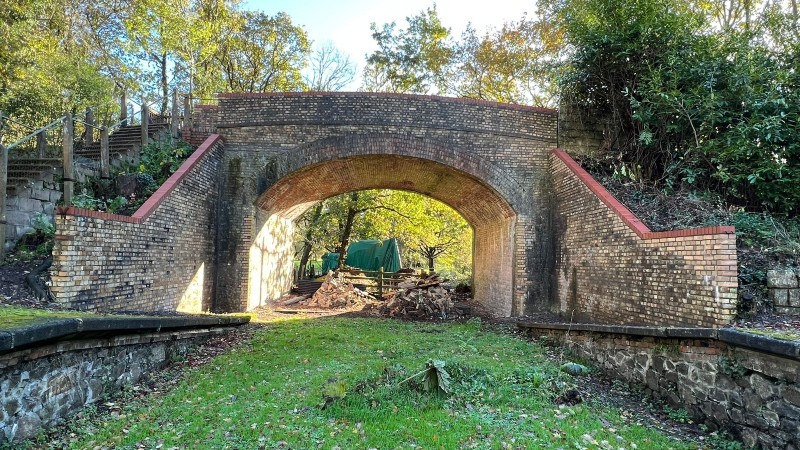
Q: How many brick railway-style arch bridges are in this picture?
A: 1